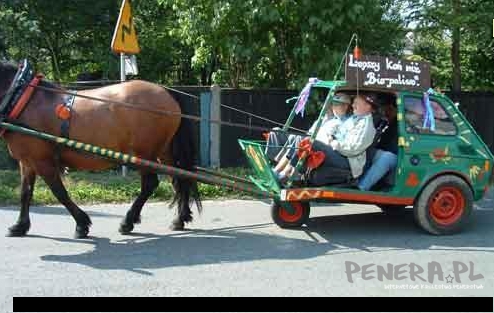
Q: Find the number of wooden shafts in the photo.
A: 2